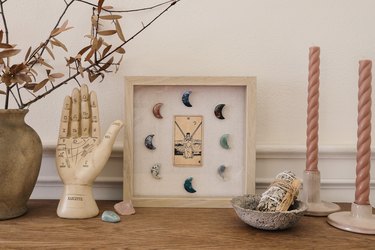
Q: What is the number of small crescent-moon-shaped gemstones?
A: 8